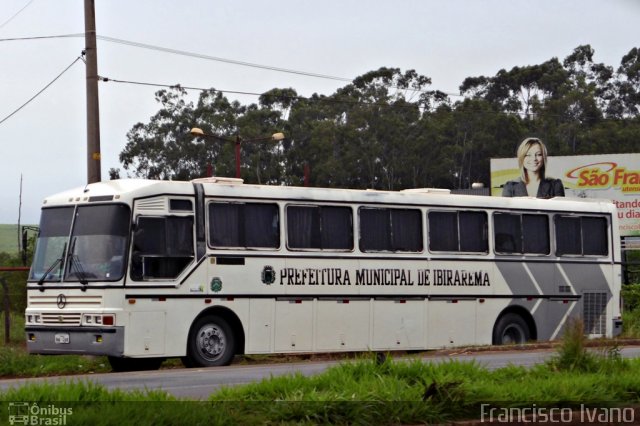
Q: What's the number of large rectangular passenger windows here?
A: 6